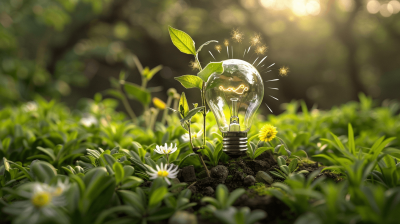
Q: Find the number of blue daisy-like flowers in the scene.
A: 0